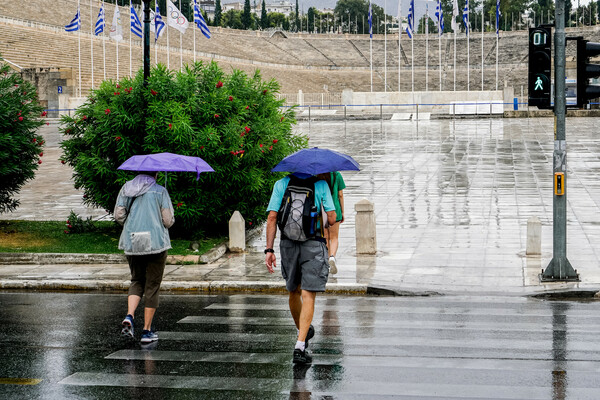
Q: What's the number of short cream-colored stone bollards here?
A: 3